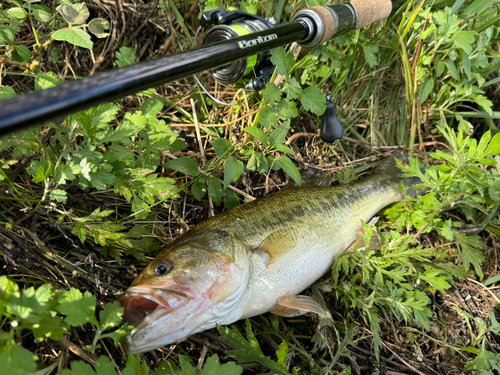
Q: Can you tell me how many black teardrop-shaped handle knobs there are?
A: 1